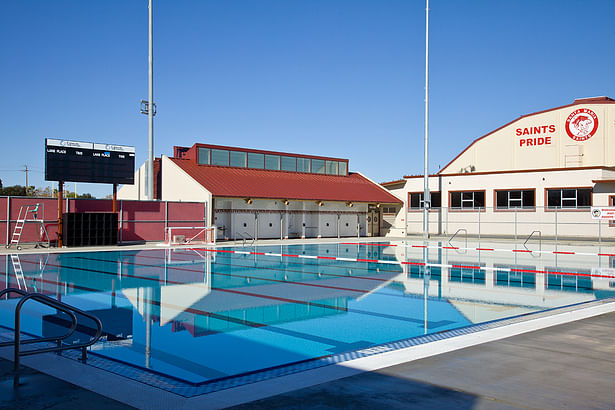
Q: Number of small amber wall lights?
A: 5